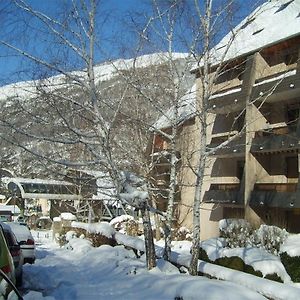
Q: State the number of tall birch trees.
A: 3